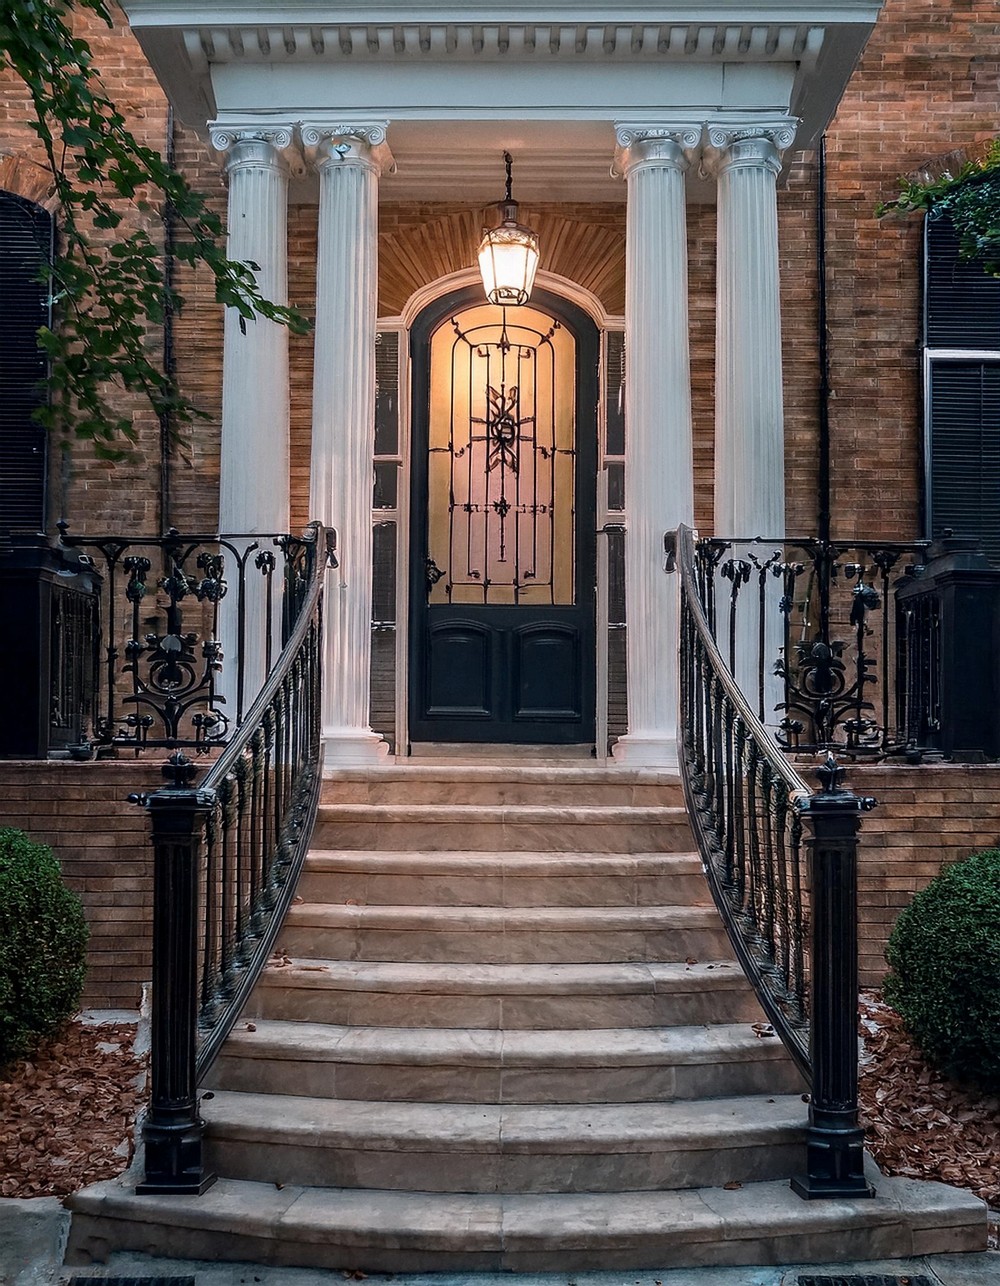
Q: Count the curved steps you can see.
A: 8